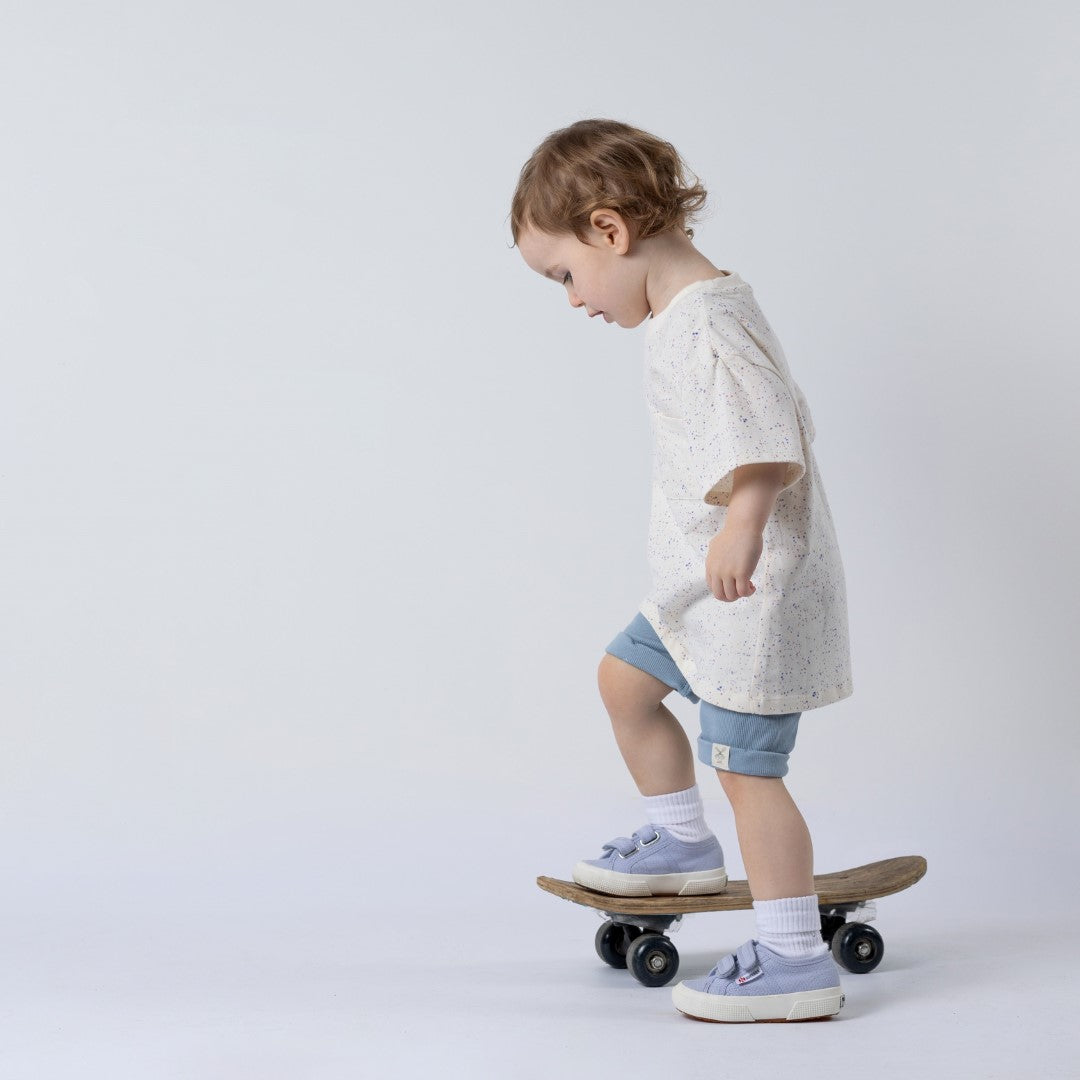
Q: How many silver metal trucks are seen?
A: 2